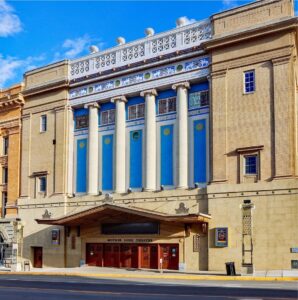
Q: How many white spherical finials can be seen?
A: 4